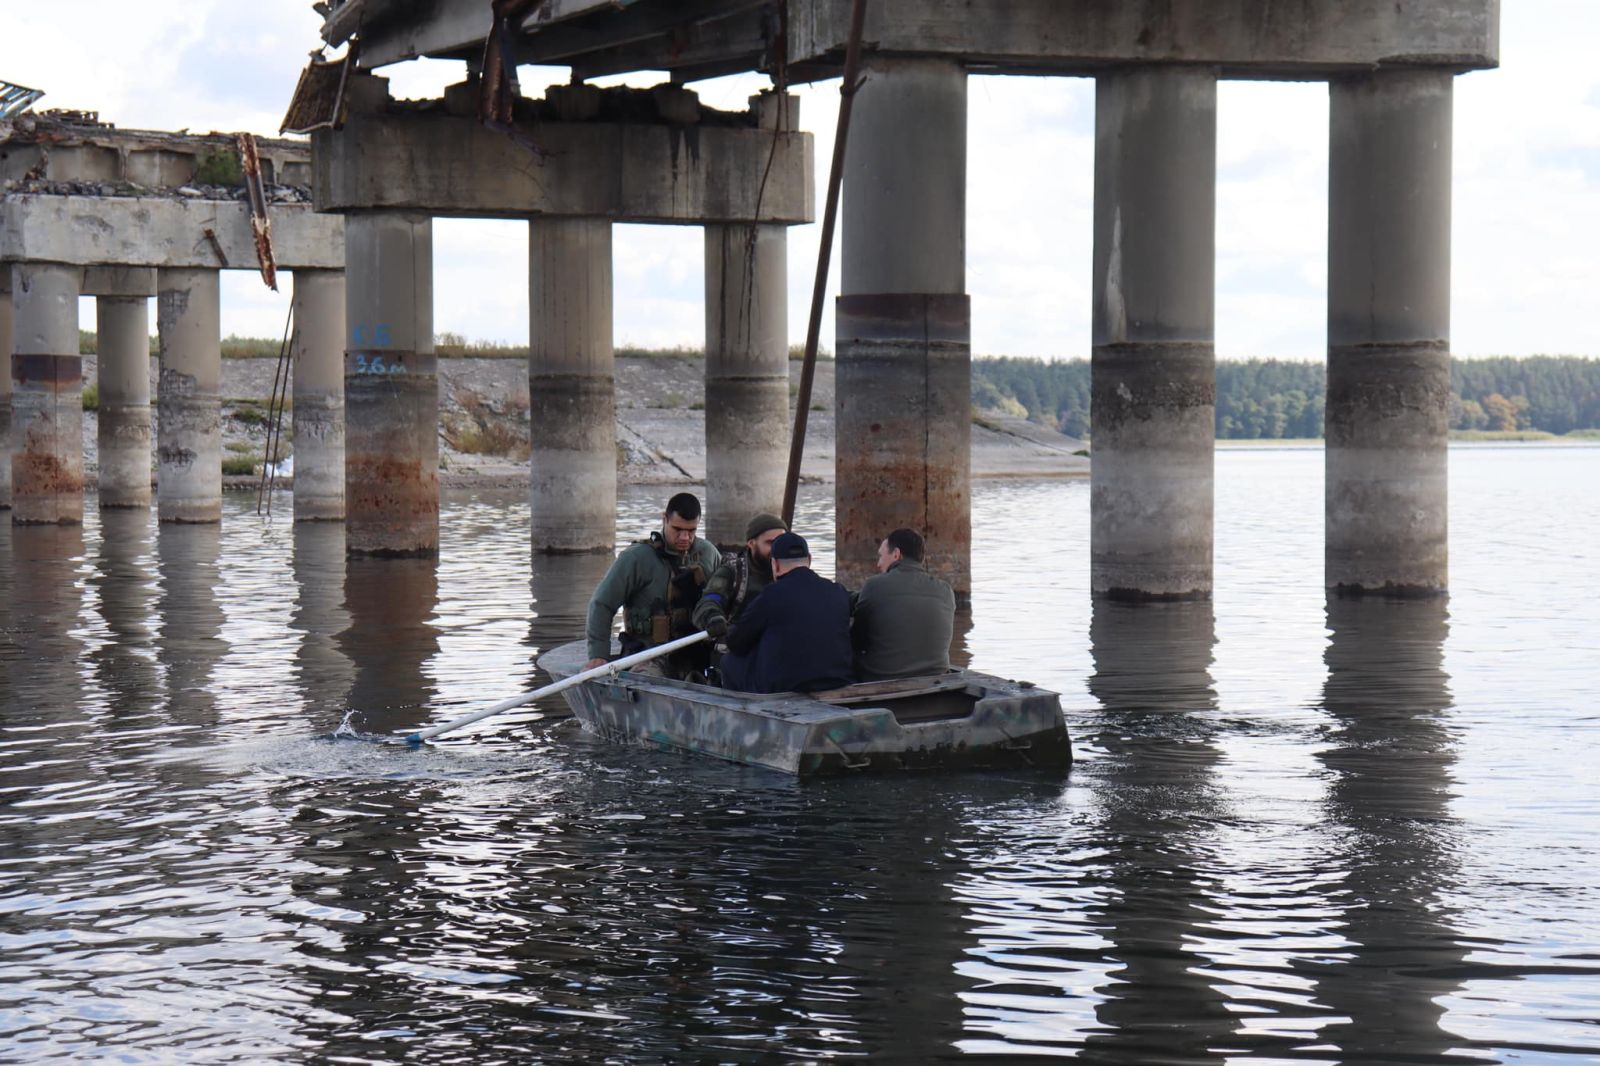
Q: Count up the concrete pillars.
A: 11